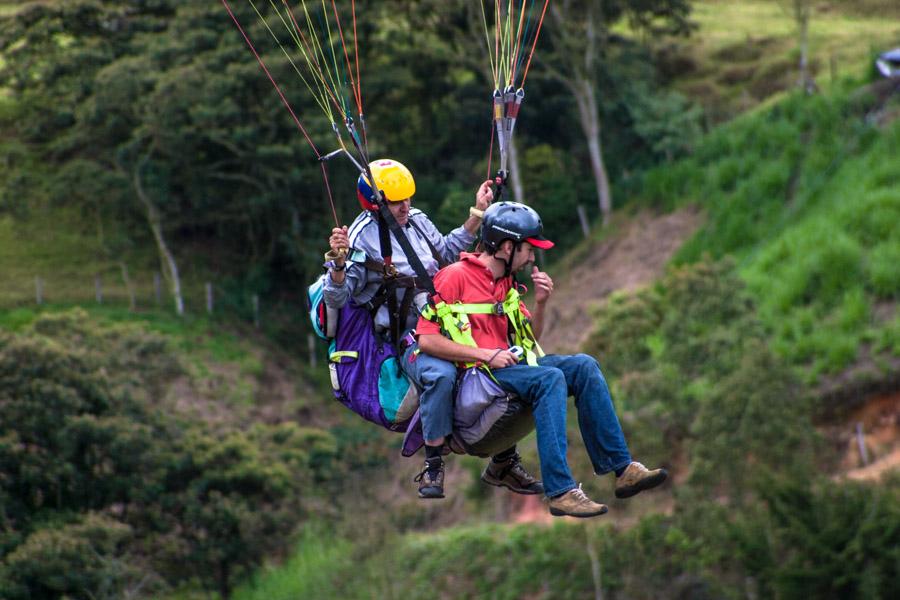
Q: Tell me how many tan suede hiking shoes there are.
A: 2